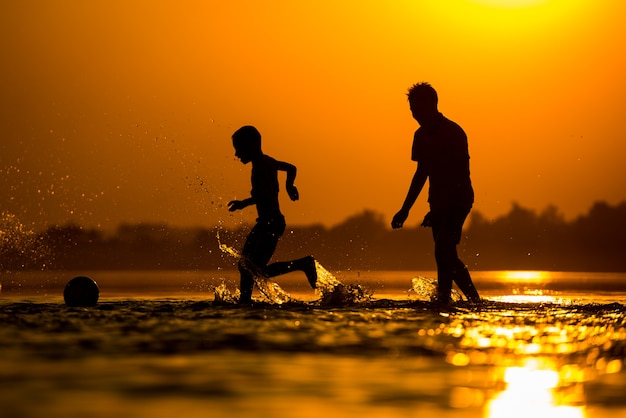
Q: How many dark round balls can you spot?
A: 1